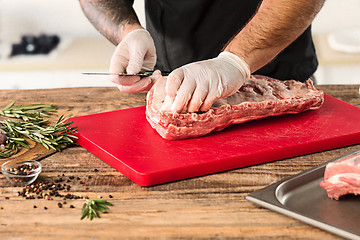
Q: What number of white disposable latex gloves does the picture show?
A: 2